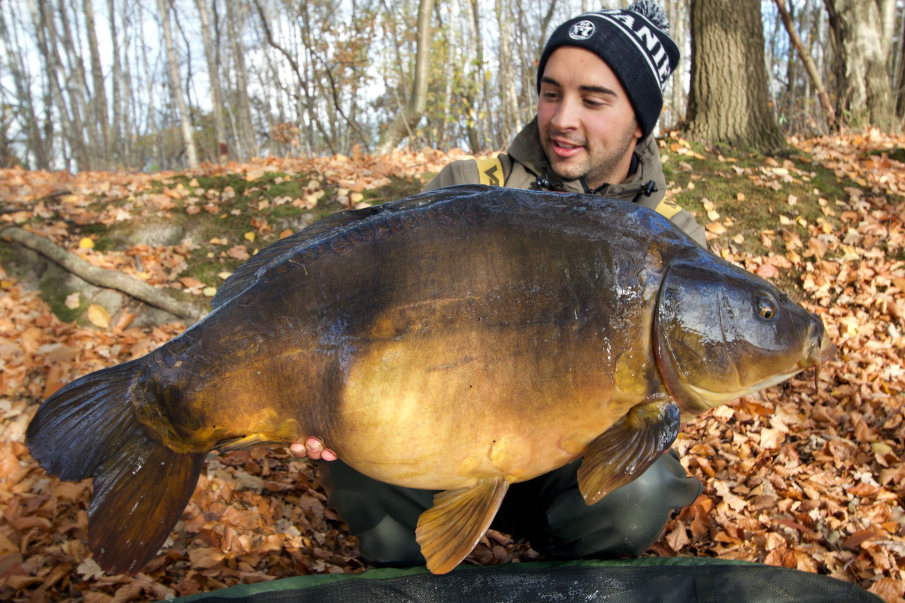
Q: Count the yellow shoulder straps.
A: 2